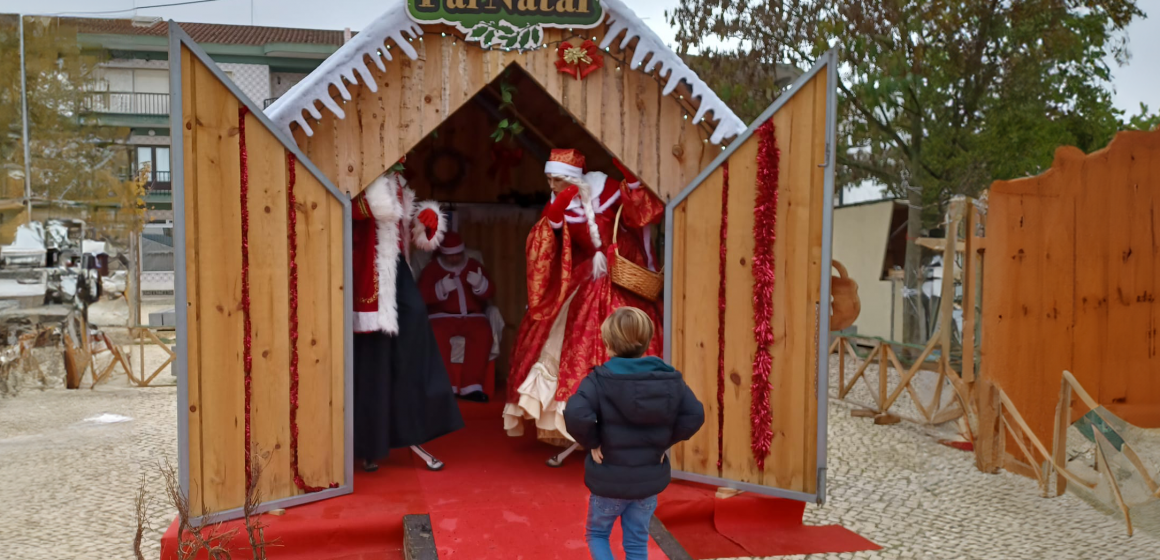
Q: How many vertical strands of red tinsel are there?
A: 4